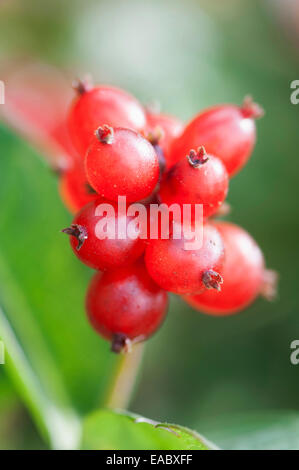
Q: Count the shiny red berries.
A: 10